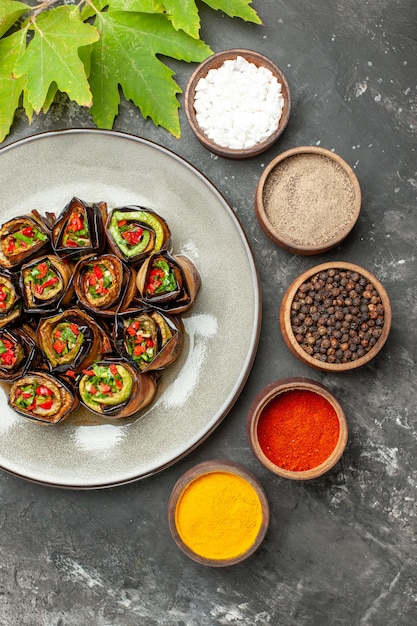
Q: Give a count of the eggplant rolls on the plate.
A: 12